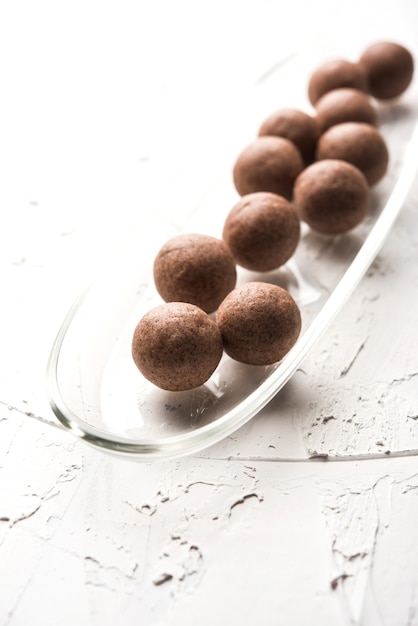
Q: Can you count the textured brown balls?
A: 11